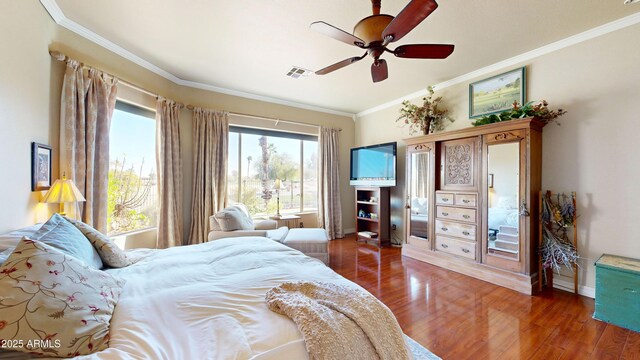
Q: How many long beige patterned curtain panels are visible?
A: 4